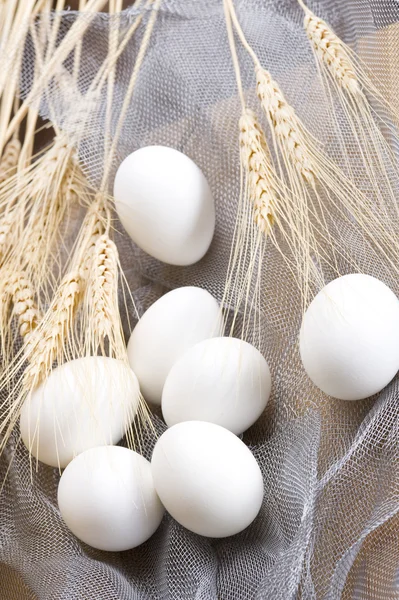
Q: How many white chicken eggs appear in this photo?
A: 7